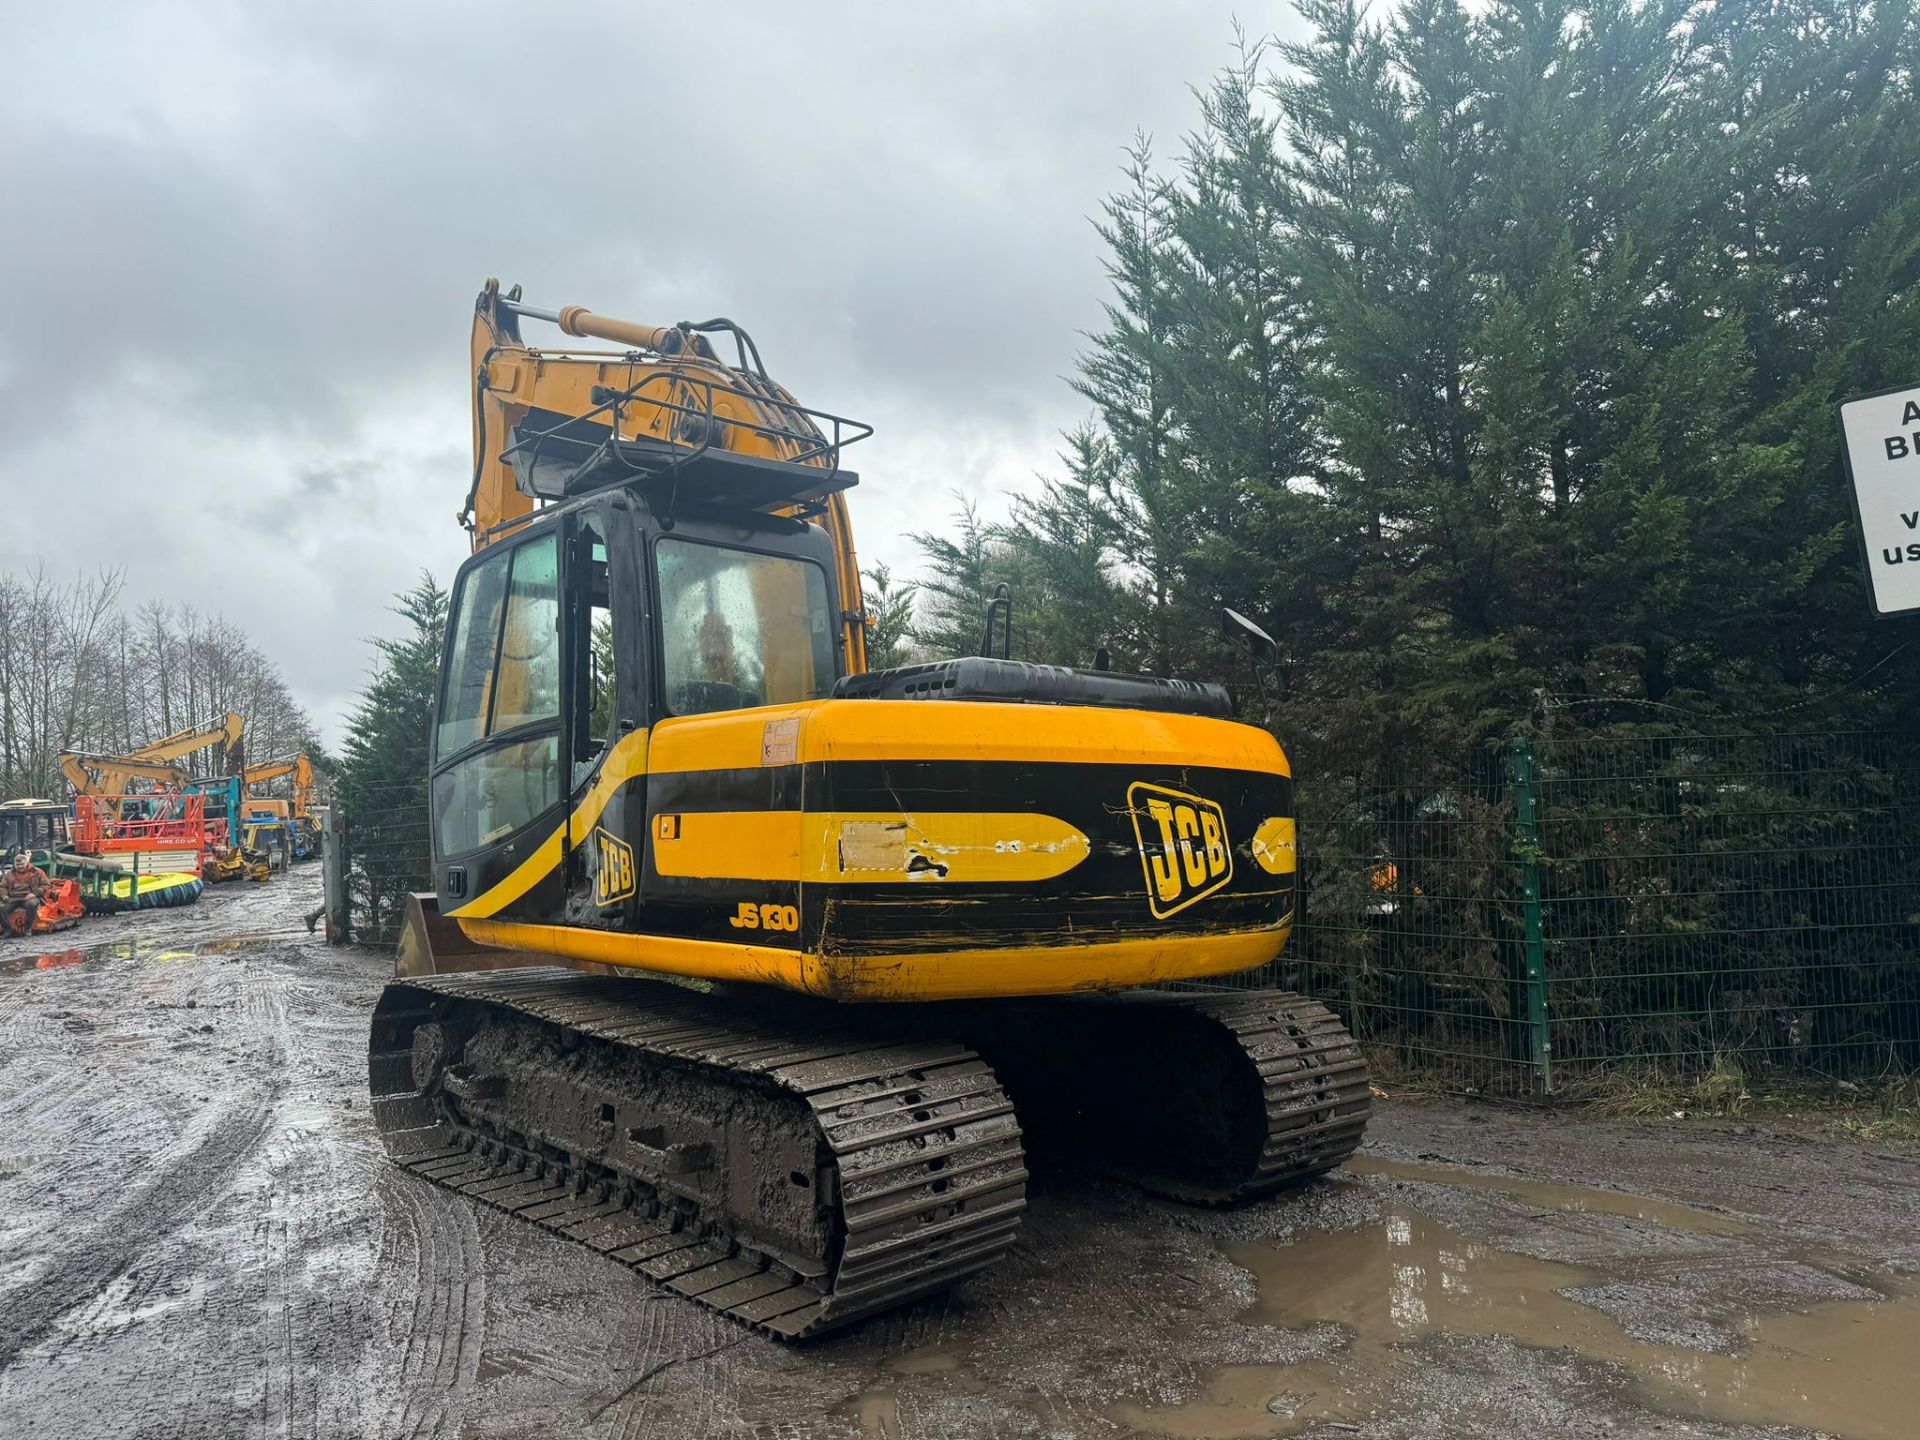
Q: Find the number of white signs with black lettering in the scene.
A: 1